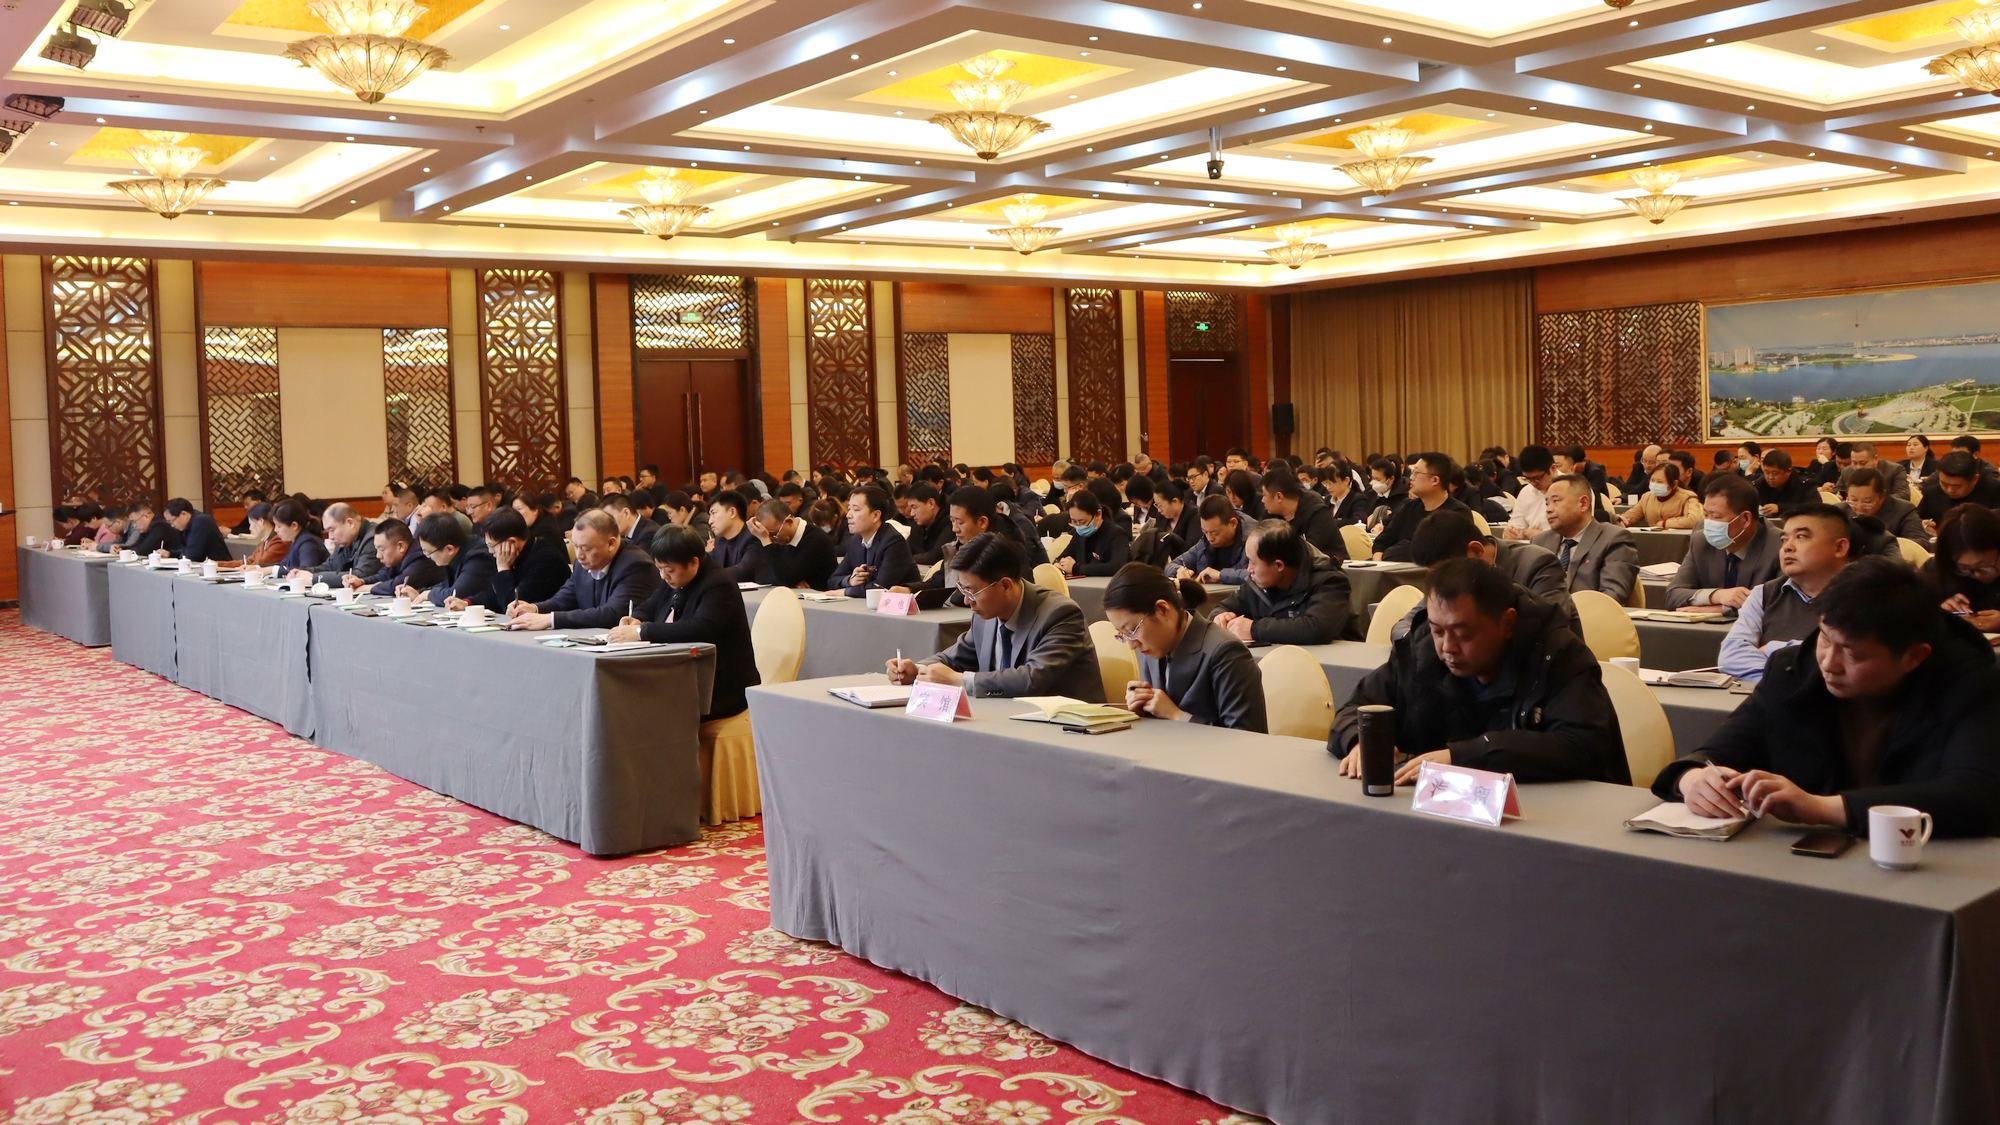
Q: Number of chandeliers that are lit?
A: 9